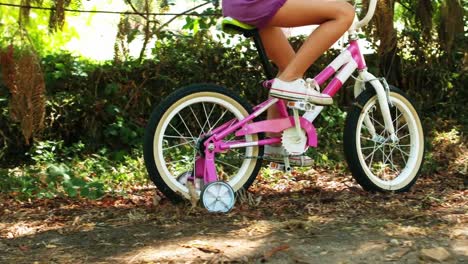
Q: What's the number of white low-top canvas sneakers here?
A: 2